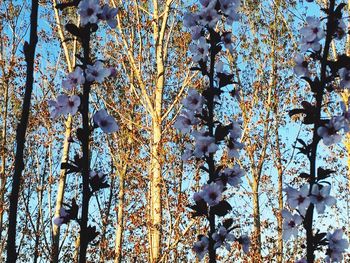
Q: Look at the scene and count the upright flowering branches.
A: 3